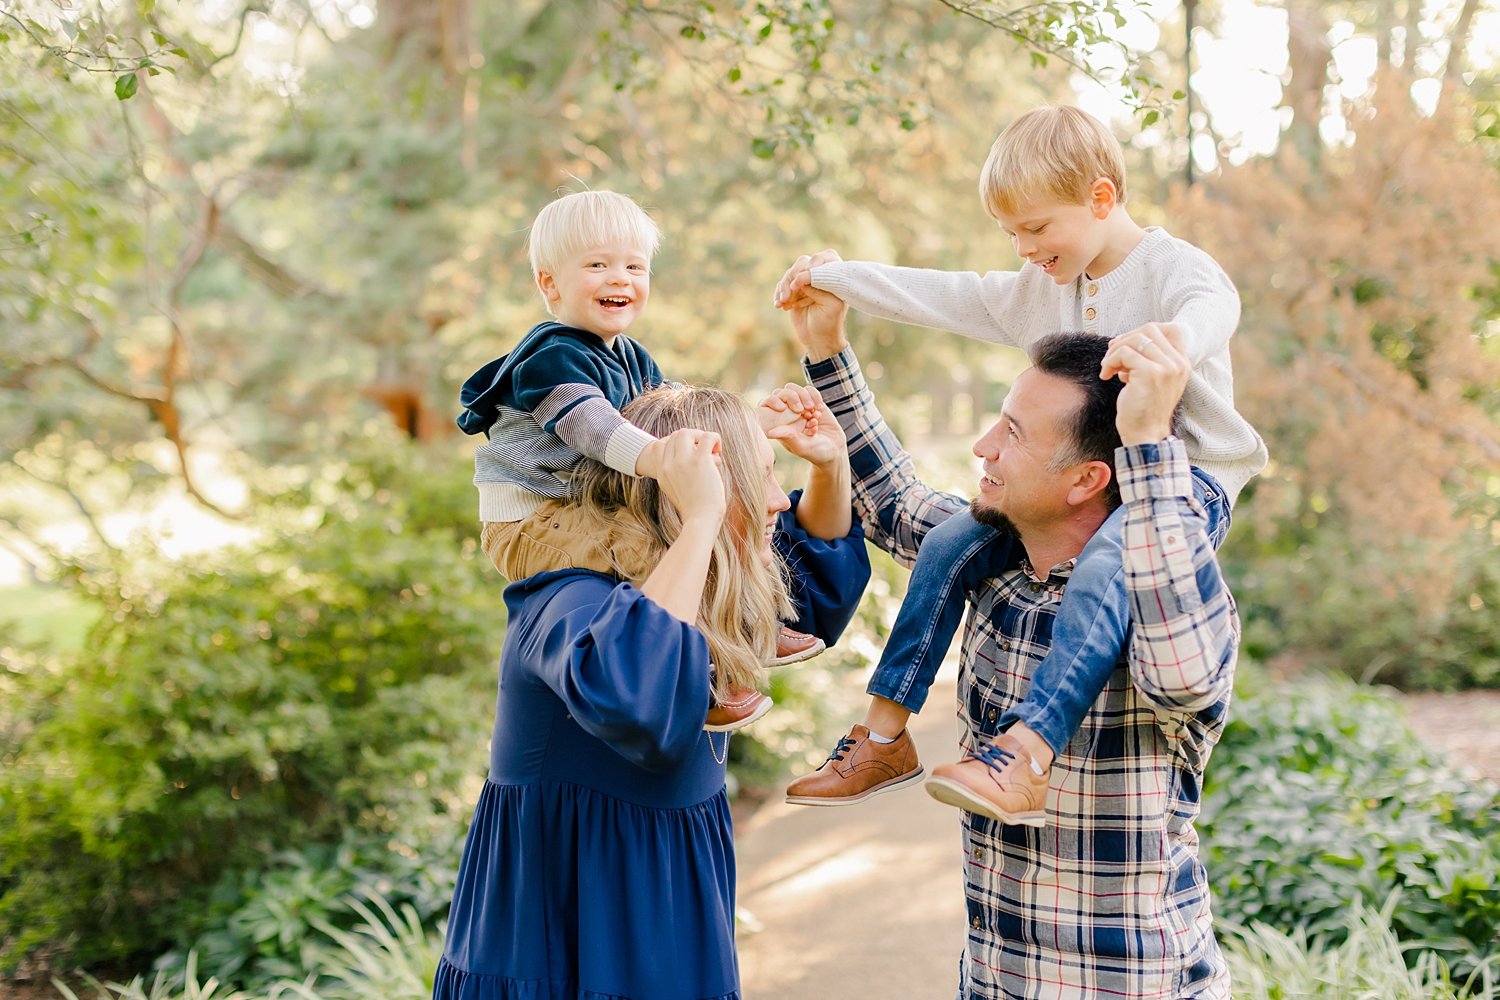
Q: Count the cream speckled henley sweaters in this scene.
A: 1